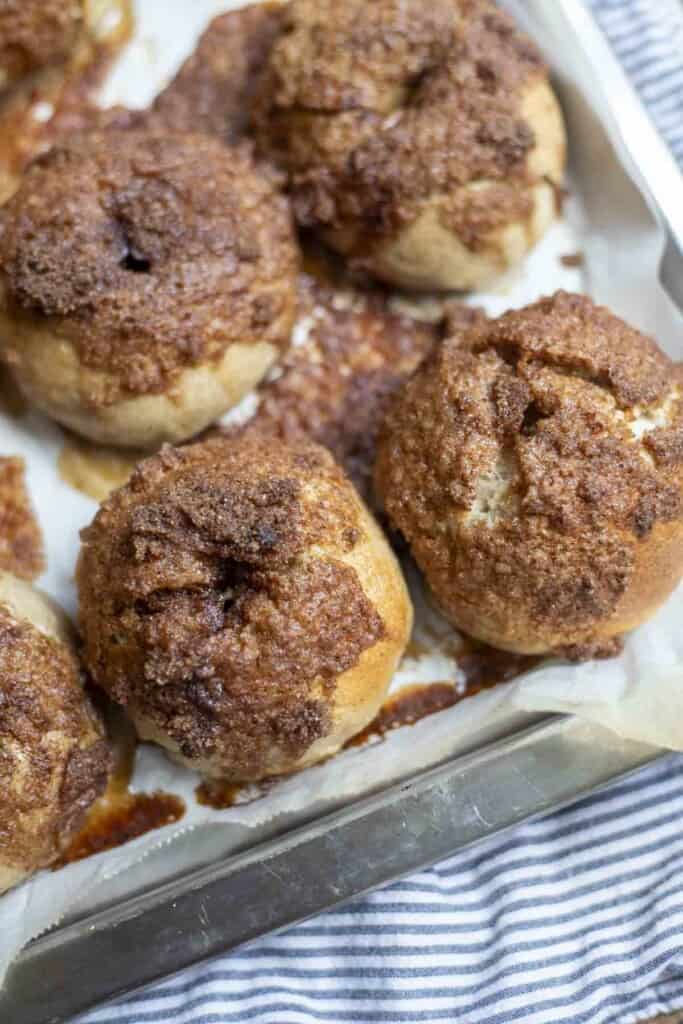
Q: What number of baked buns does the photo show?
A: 6